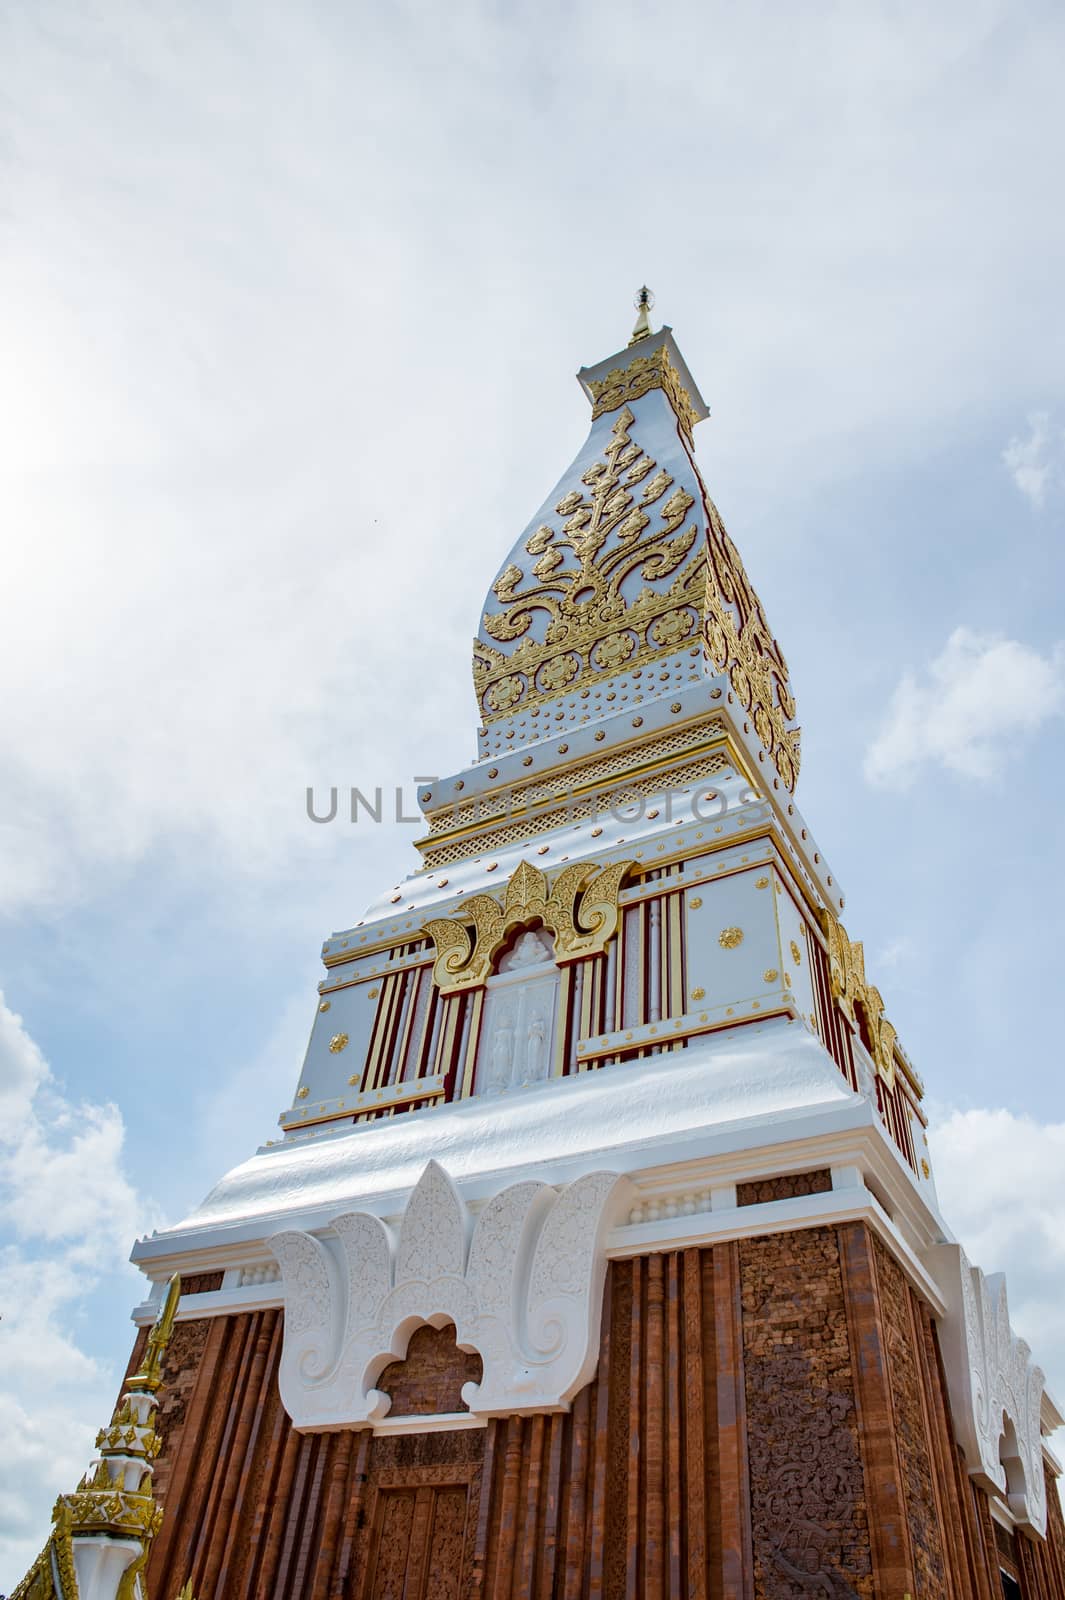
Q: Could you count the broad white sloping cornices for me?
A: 2